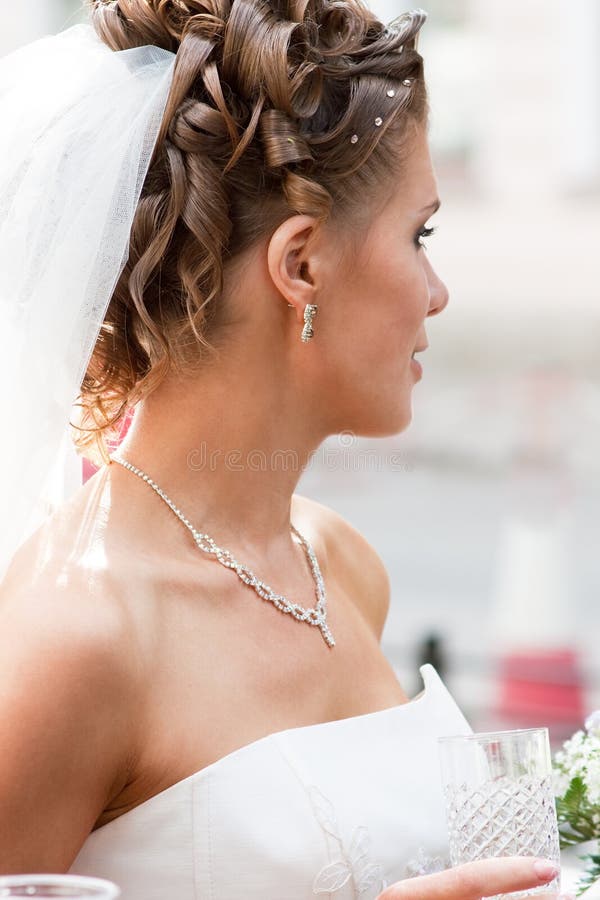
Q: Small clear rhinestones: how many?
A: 4